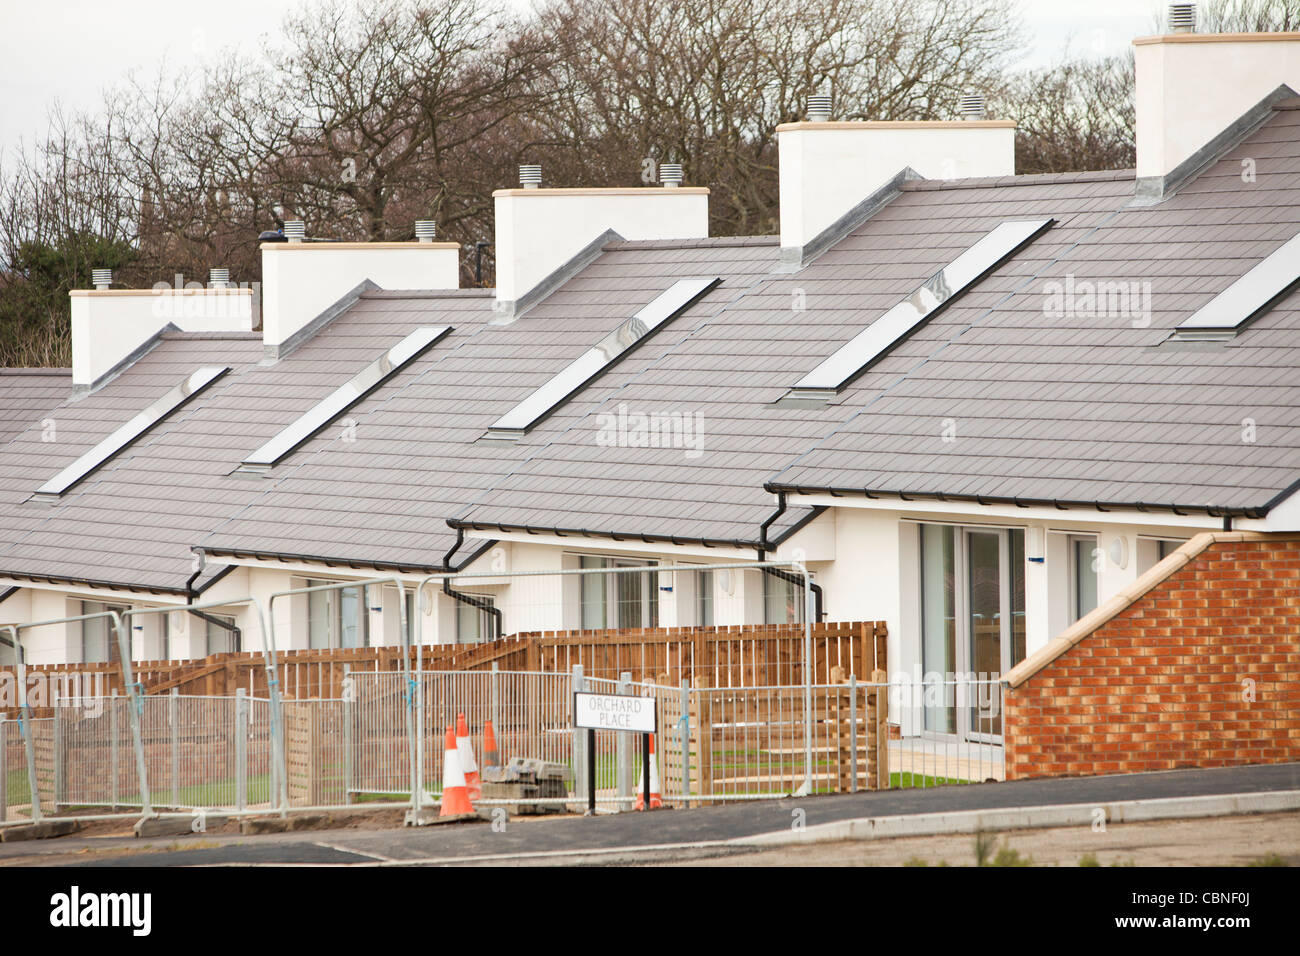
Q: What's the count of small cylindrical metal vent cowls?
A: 9